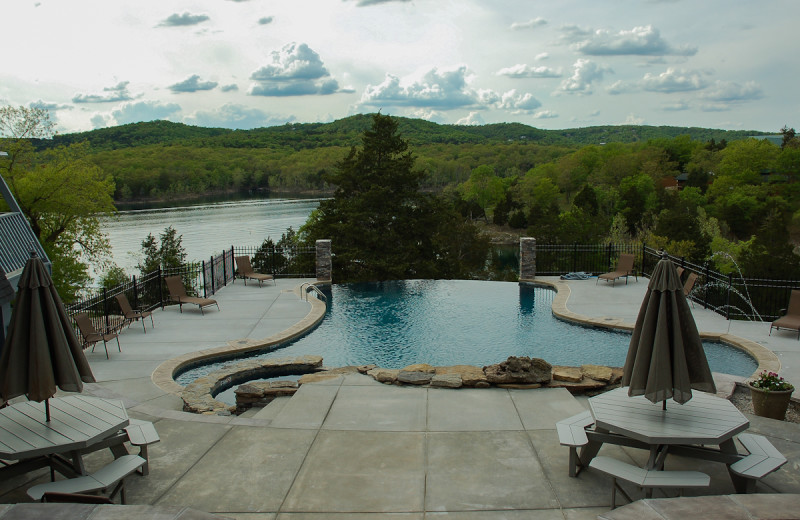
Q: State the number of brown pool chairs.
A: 8